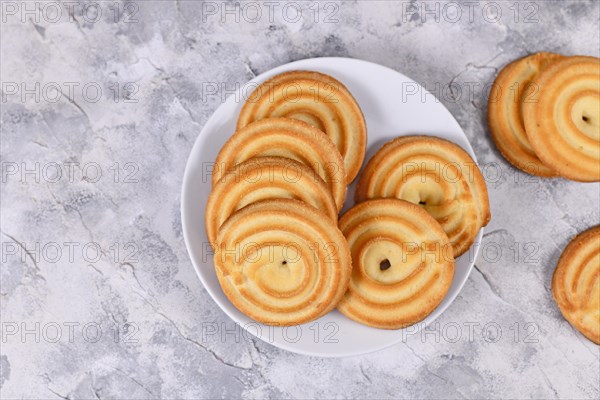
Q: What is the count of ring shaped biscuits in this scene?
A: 9